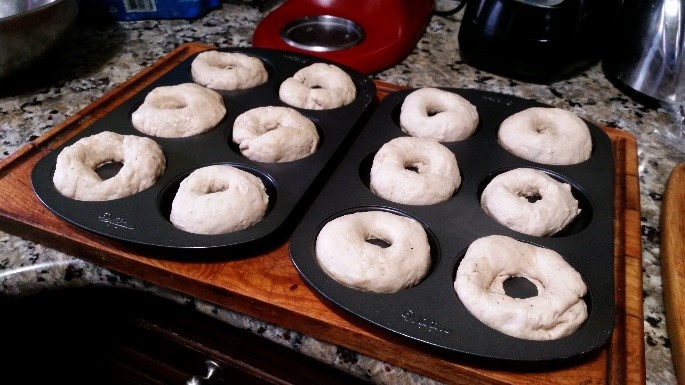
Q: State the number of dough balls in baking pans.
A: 12